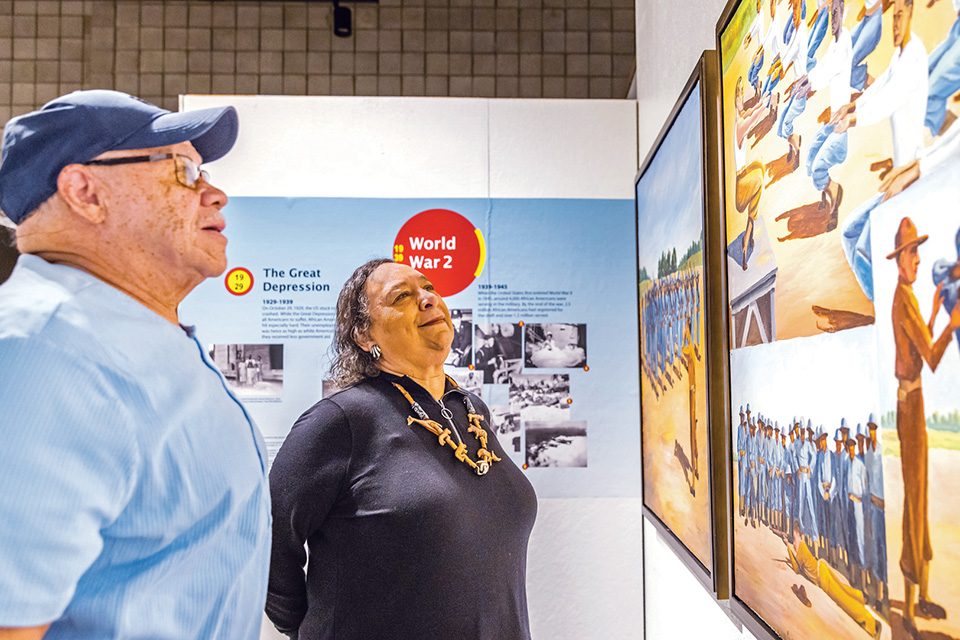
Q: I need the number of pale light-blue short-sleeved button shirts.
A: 1